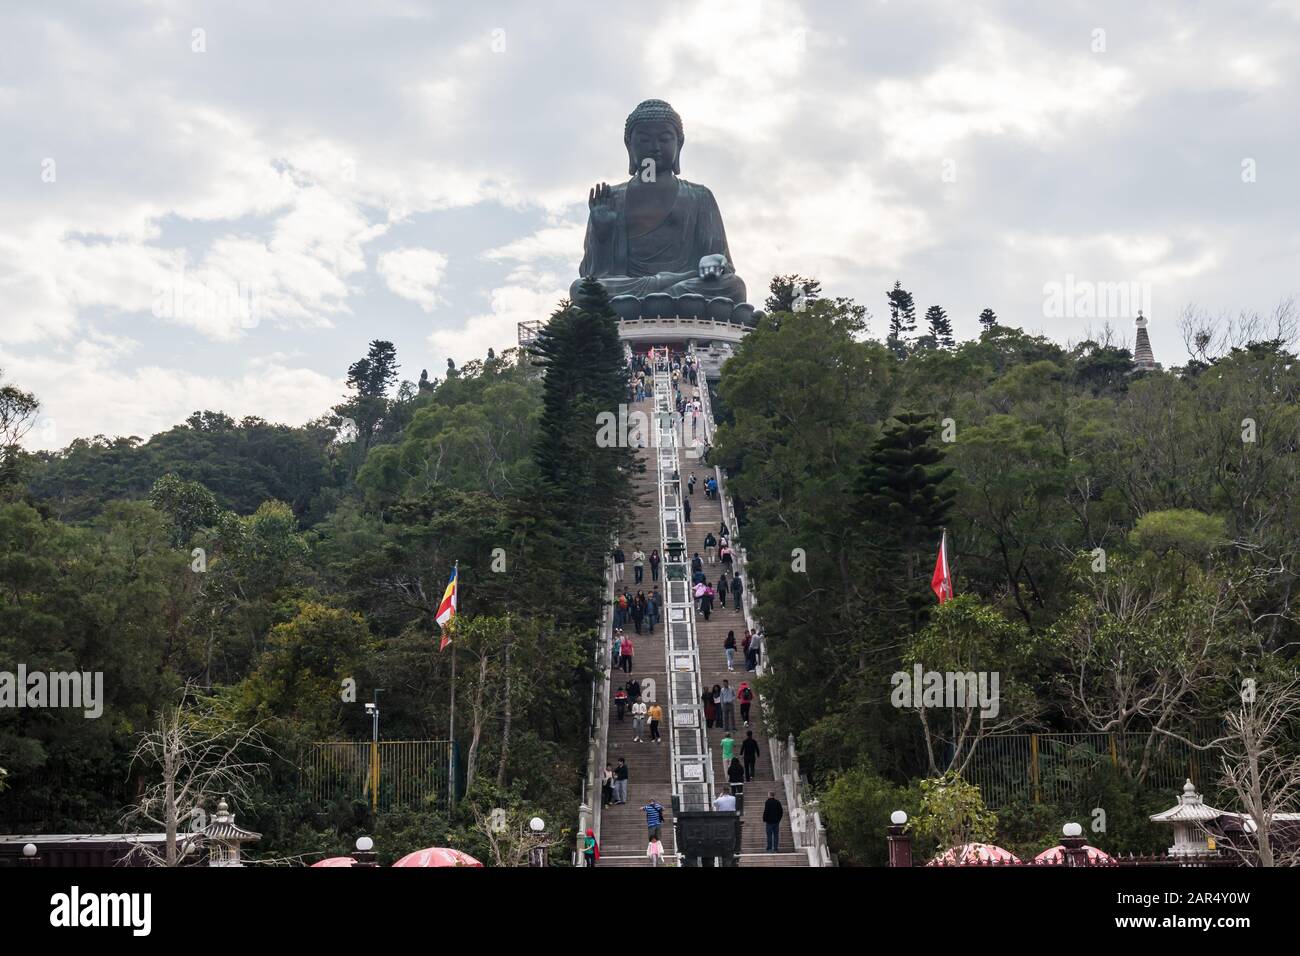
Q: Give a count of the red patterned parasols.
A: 4